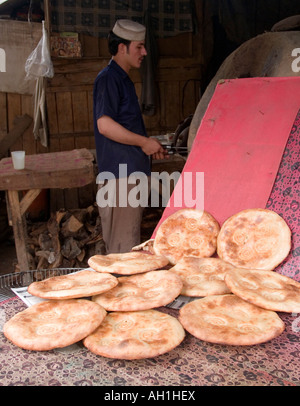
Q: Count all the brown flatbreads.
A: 10